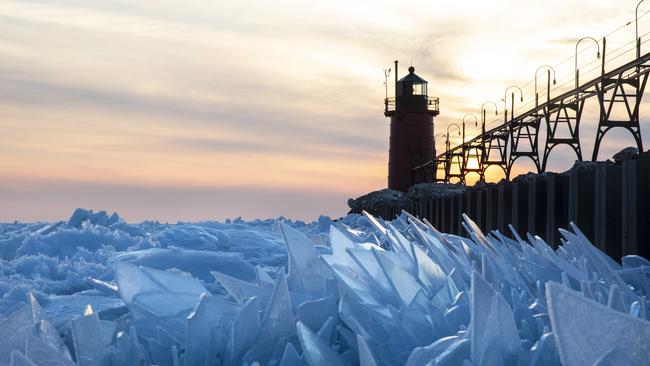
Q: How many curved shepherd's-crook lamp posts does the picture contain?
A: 8